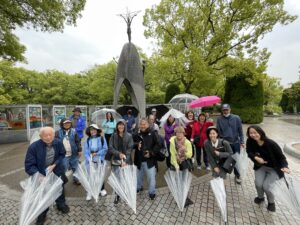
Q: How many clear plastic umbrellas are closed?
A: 7